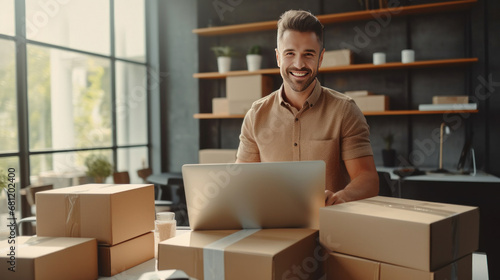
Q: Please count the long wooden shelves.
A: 3